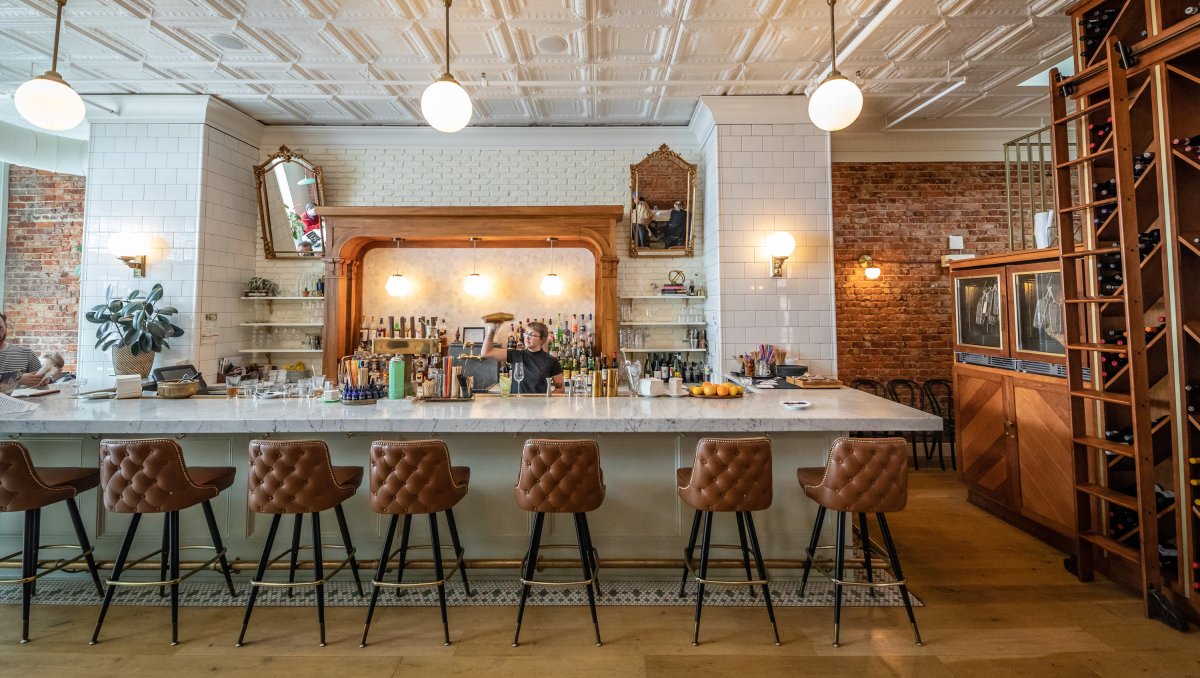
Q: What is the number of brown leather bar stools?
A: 7